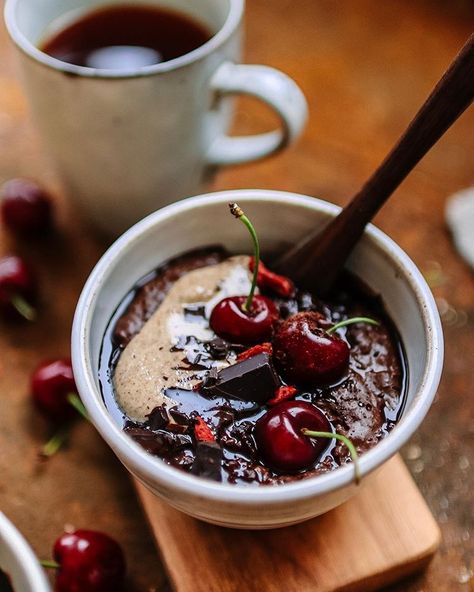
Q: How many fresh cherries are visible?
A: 7